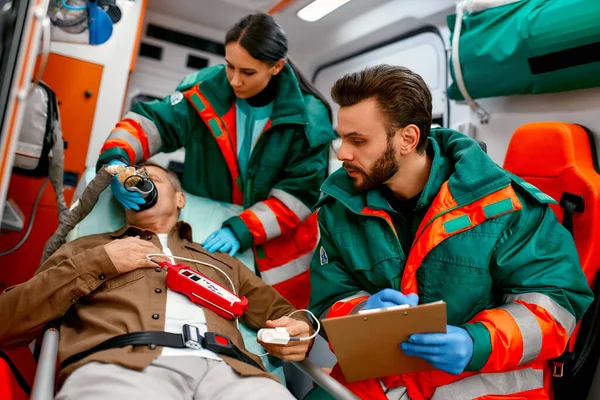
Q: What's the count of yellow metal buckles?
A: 0